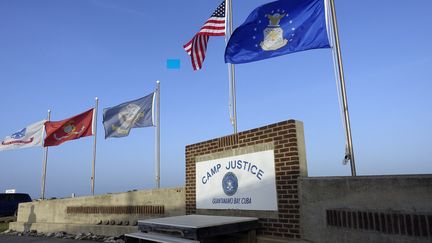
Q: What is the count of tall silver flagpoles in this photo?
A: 5